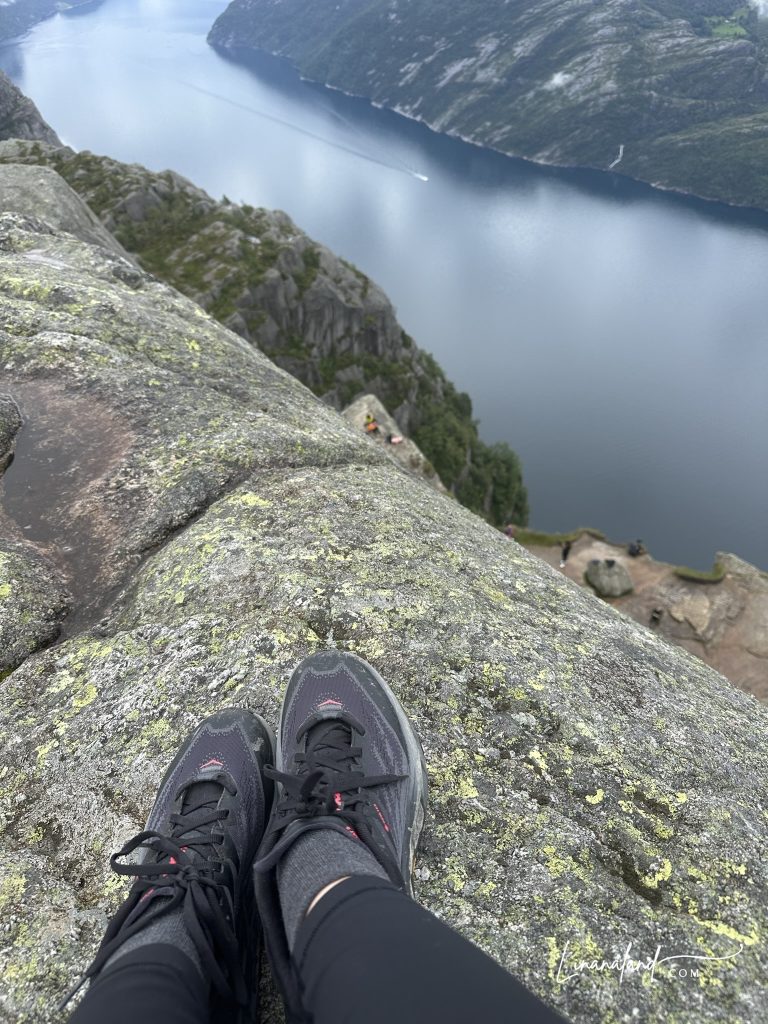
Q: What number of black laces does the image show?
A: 2